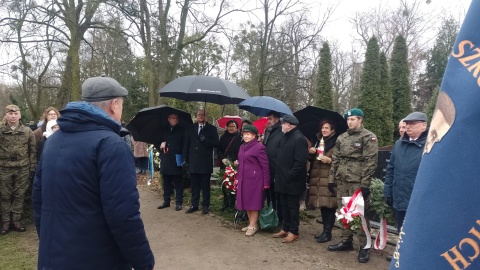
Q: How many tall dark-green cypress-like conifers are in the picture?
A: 4